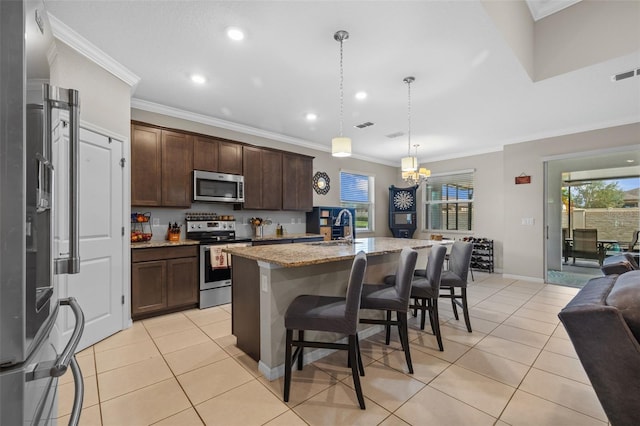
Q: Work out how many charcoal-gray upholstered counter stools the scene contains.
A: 4